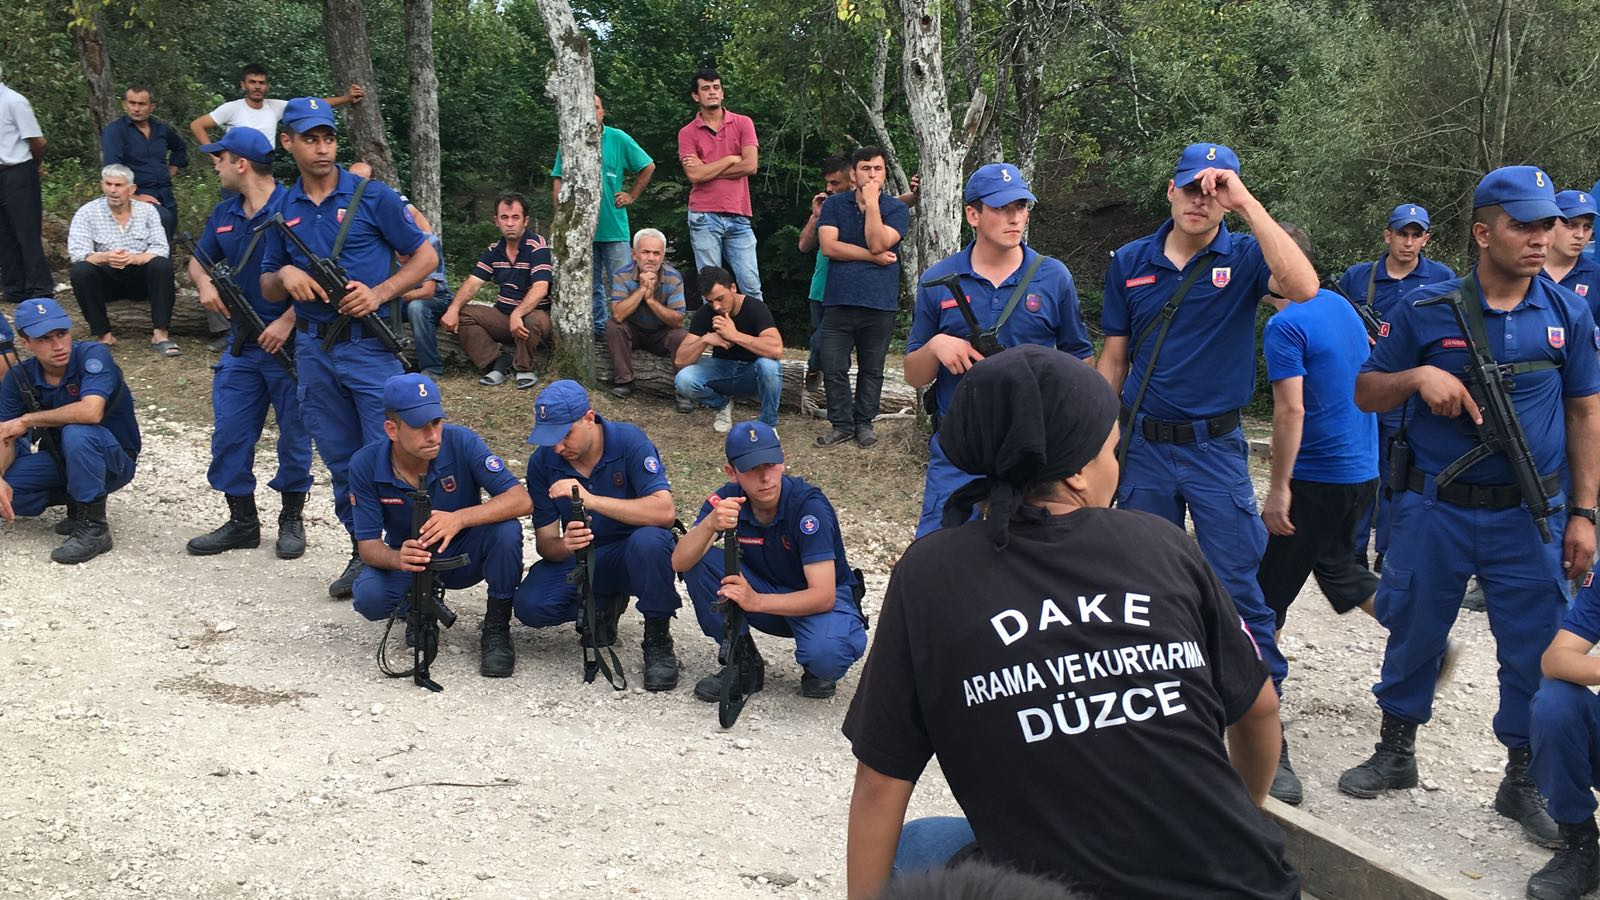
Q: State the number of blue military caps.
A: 11